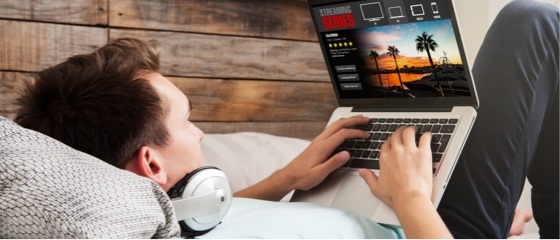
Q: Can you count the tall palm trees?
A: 3